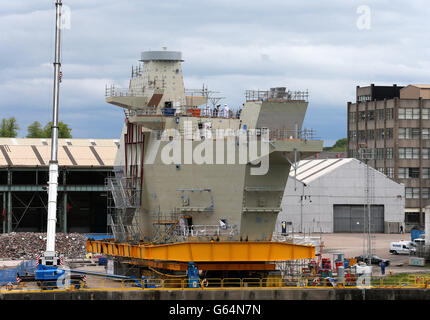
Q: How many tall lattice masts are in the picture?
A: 1